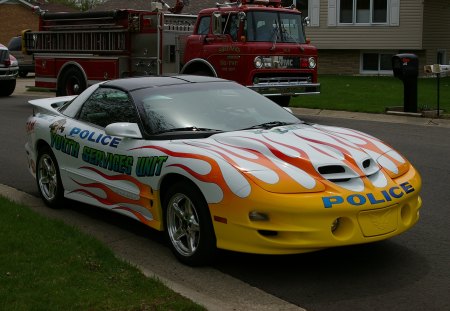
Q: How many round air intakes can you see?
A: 2